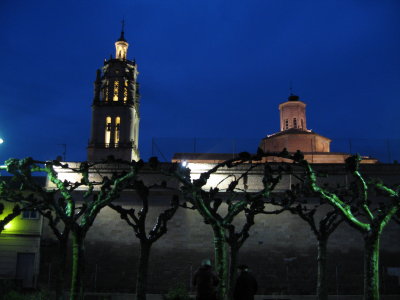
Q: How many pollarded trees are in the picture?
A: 7